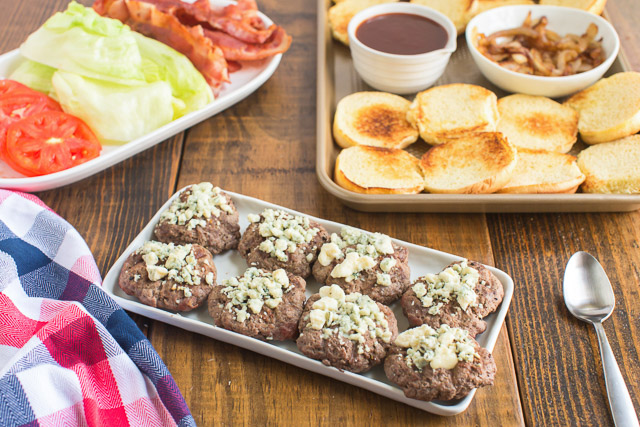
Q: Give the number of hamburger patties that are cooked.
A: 8